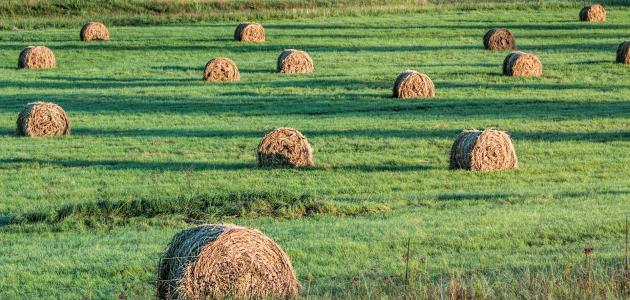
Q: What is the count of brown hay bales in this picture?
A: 14